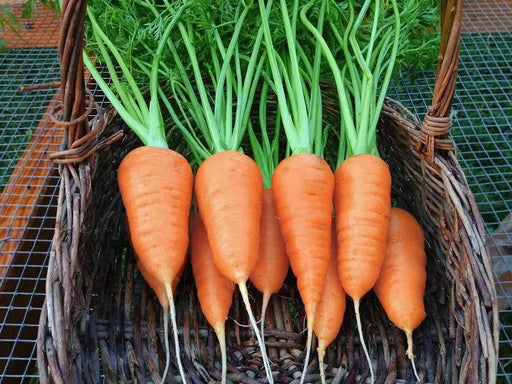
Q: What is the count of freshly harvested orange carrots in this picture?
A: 9